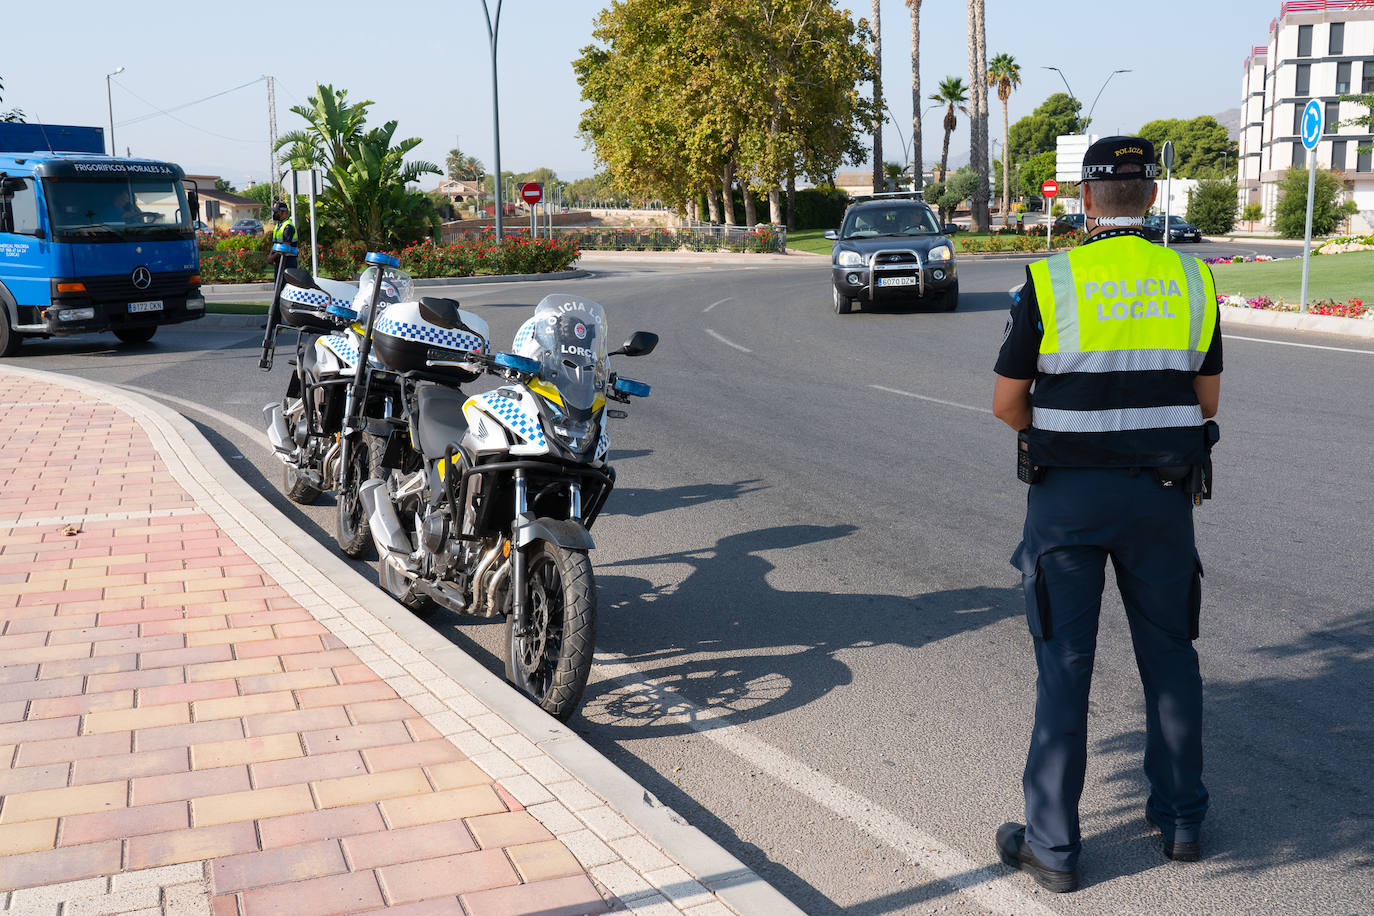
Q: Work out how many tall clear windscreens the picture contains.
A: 2